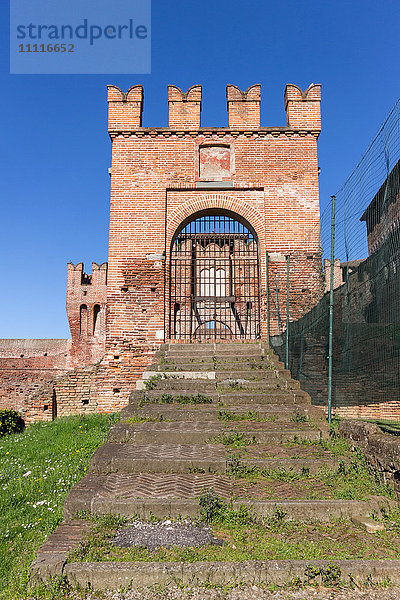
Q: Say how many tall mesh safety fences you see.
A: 1